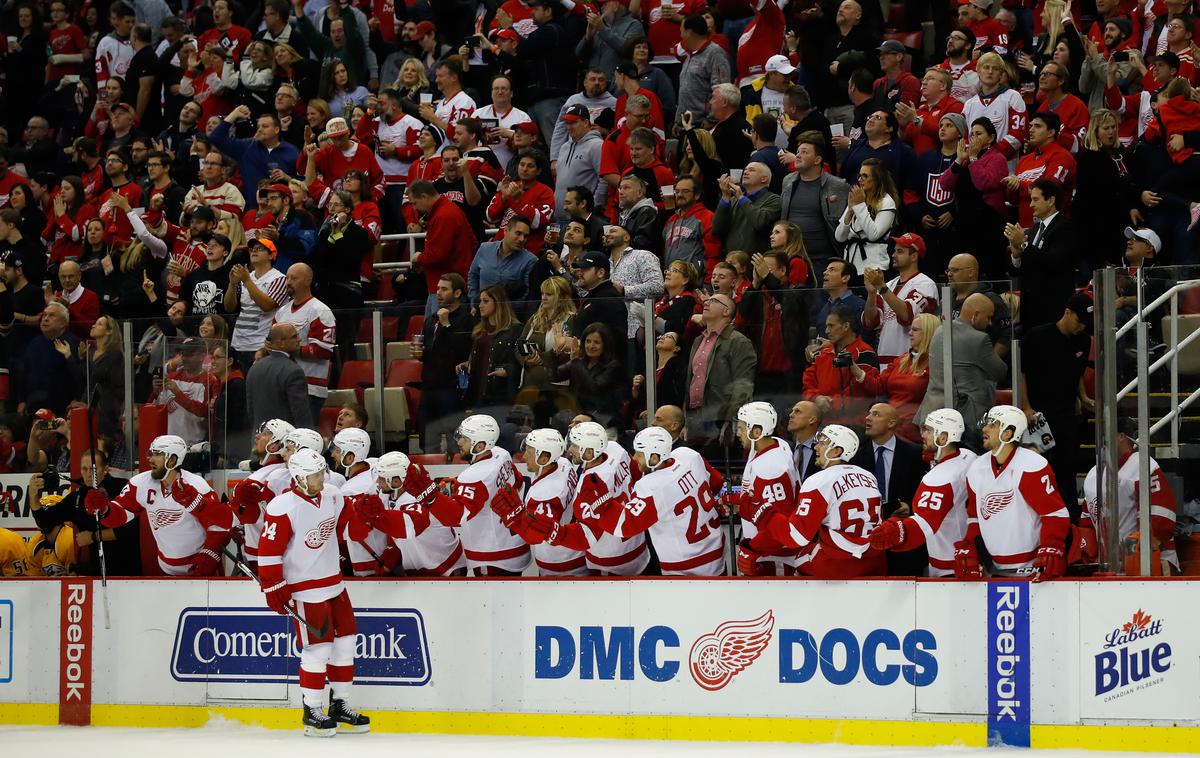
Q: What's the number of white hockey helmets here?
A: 14